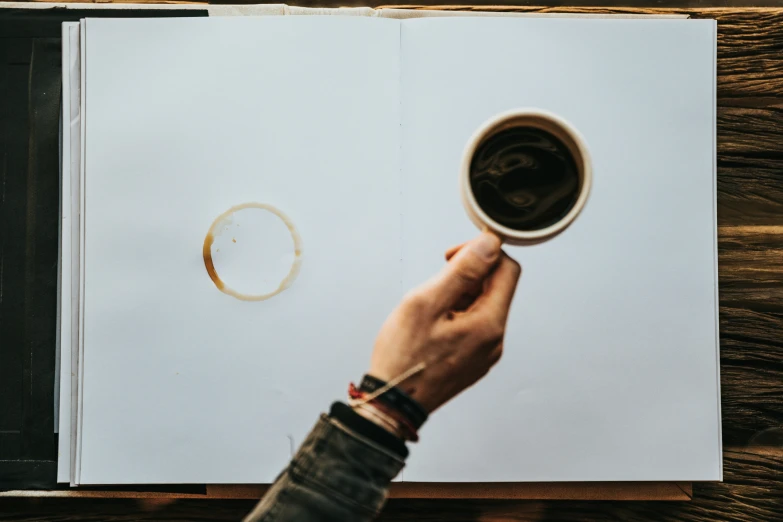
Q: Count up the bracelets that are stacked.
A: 3